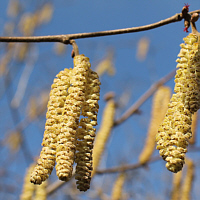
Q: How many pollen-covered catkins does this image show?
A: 5